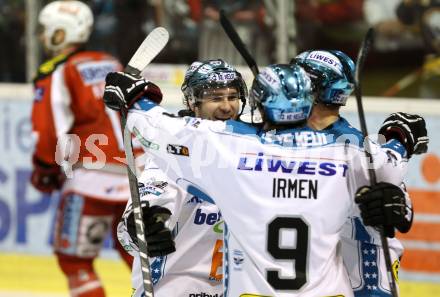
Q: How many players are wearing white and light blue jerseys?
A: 3